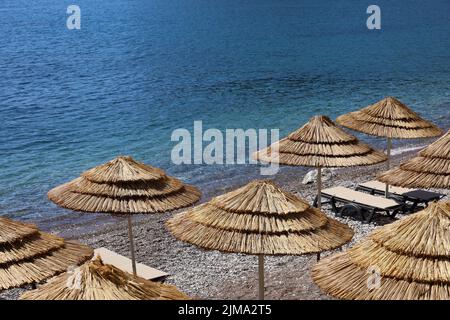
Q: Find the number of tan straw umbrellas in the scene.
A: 8